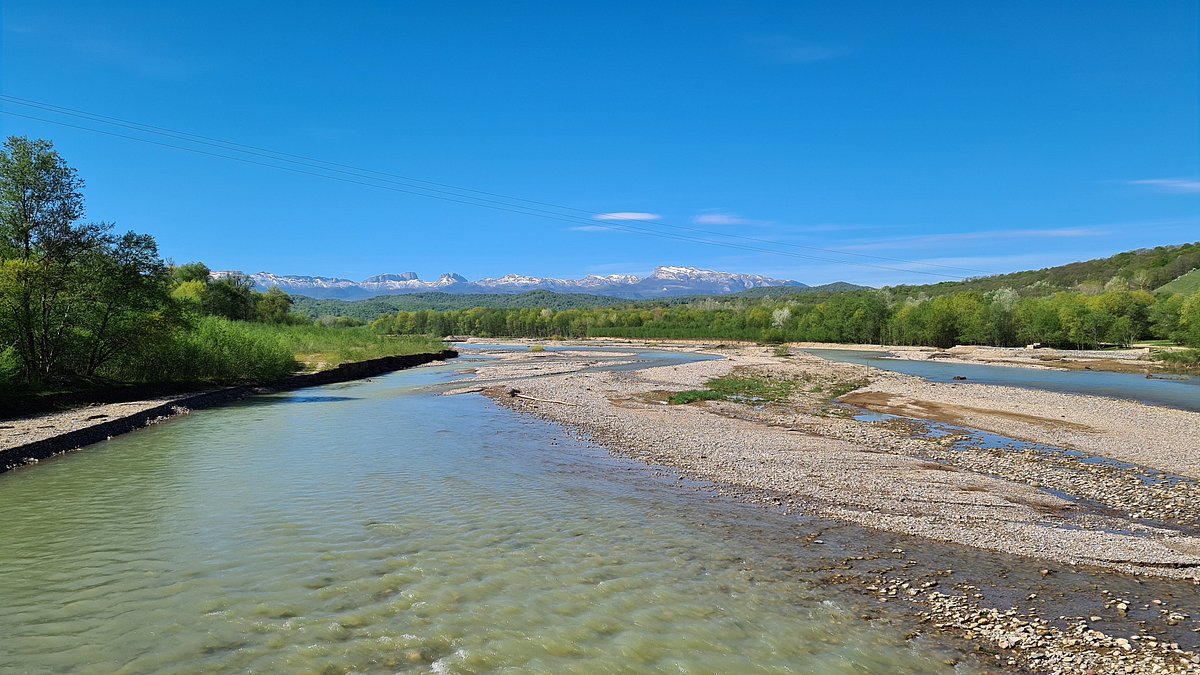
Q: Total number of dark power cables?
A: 3